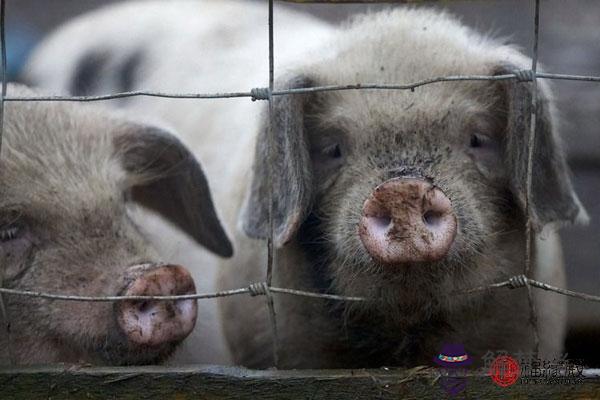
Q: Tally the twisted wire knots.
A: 4